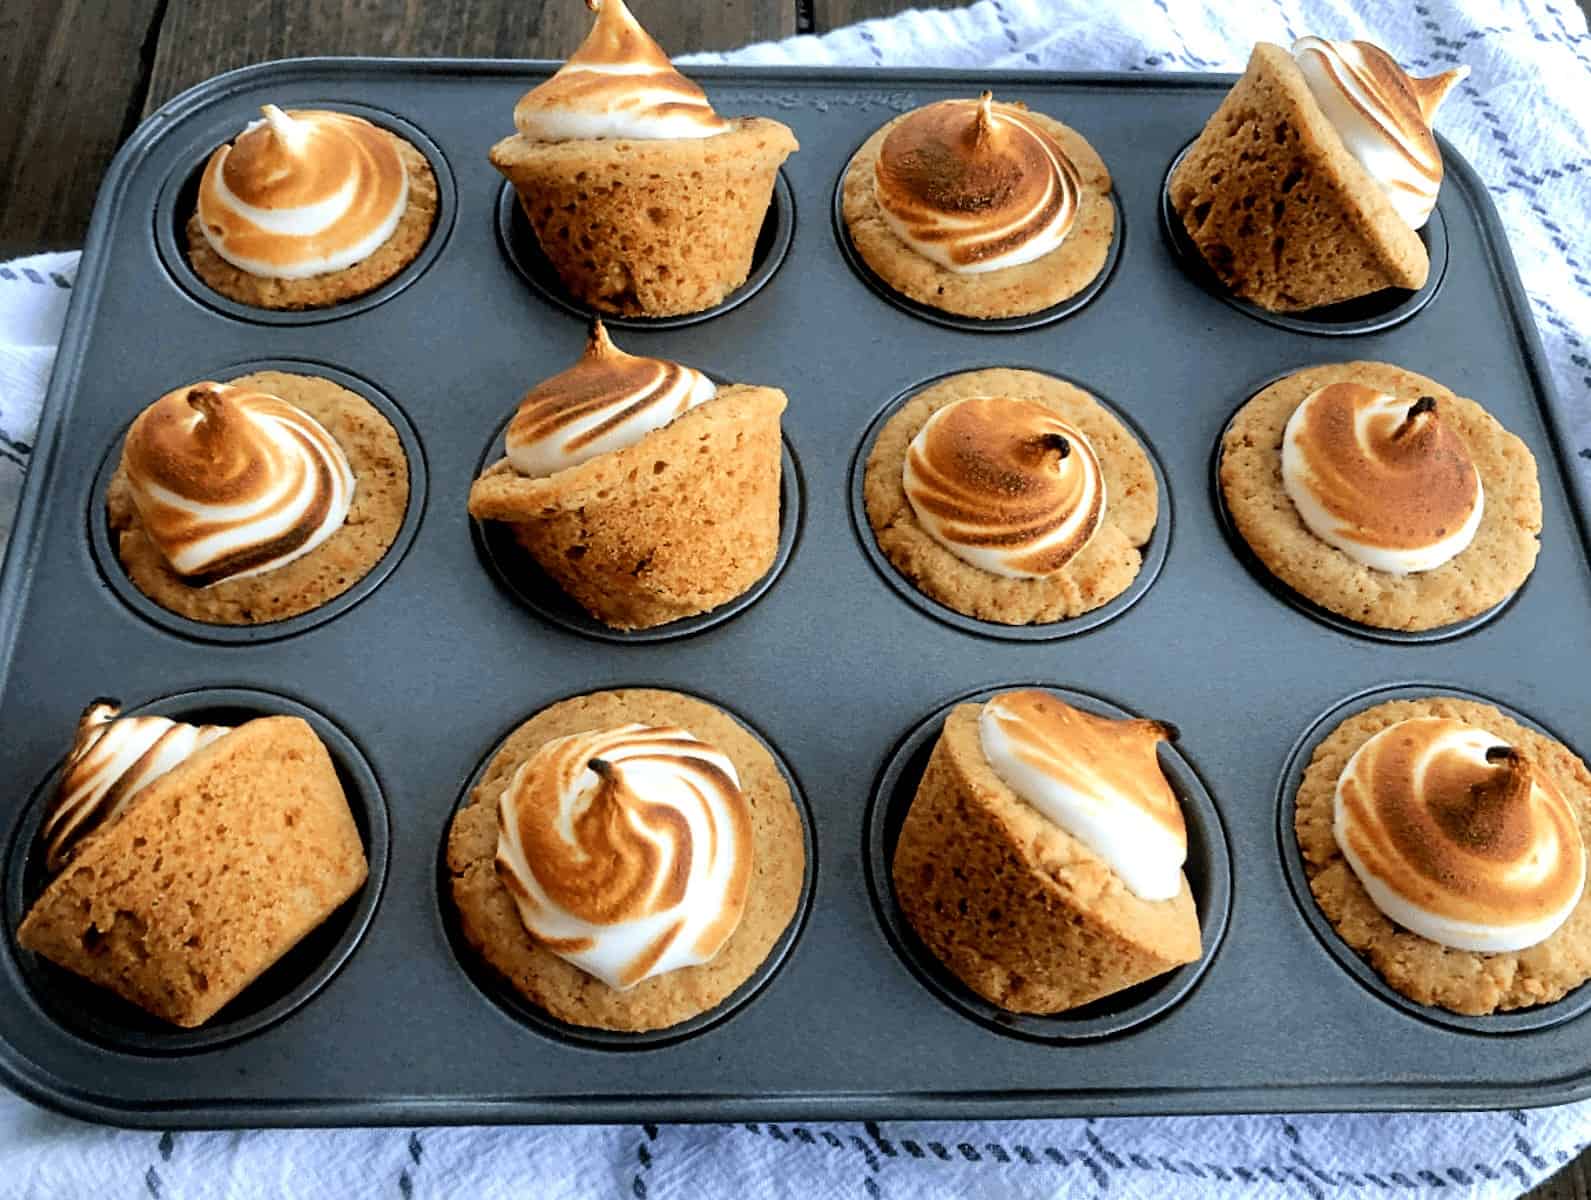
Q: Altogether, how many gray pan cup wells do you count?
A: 12